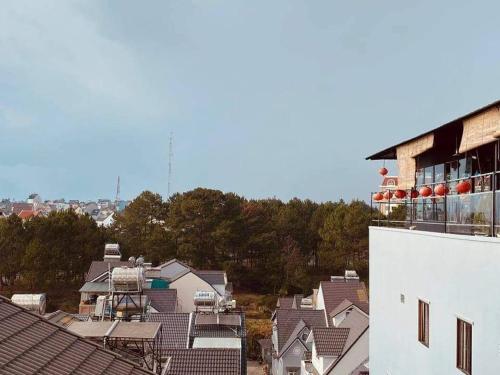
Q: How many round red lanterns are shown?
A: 8